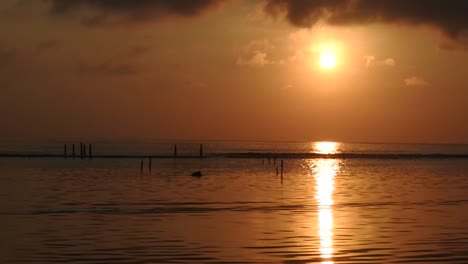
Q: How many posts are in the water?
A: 14